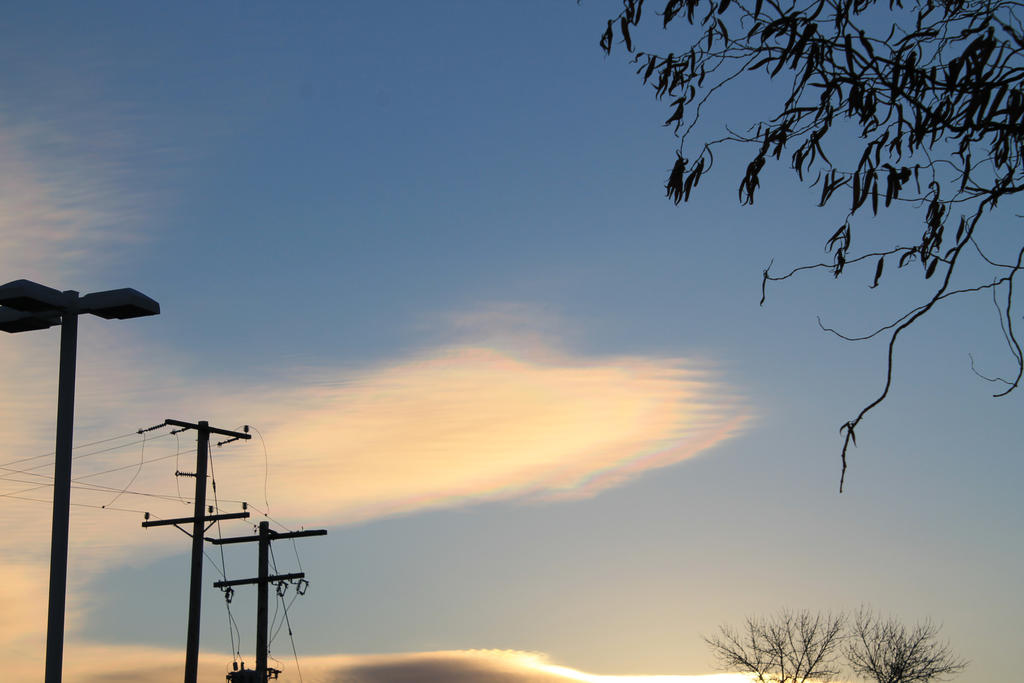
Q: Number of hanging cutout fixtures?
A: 3